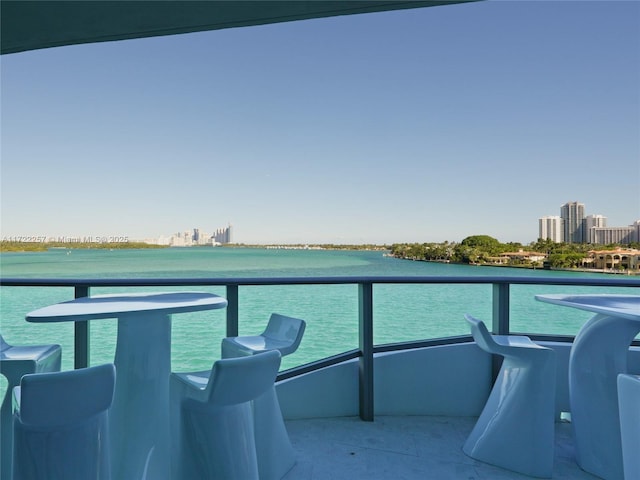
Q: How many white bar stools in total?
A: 6